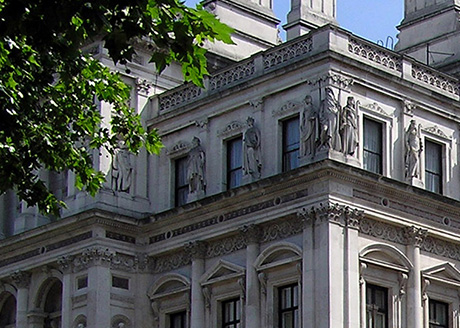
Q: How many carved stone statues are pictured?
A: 7